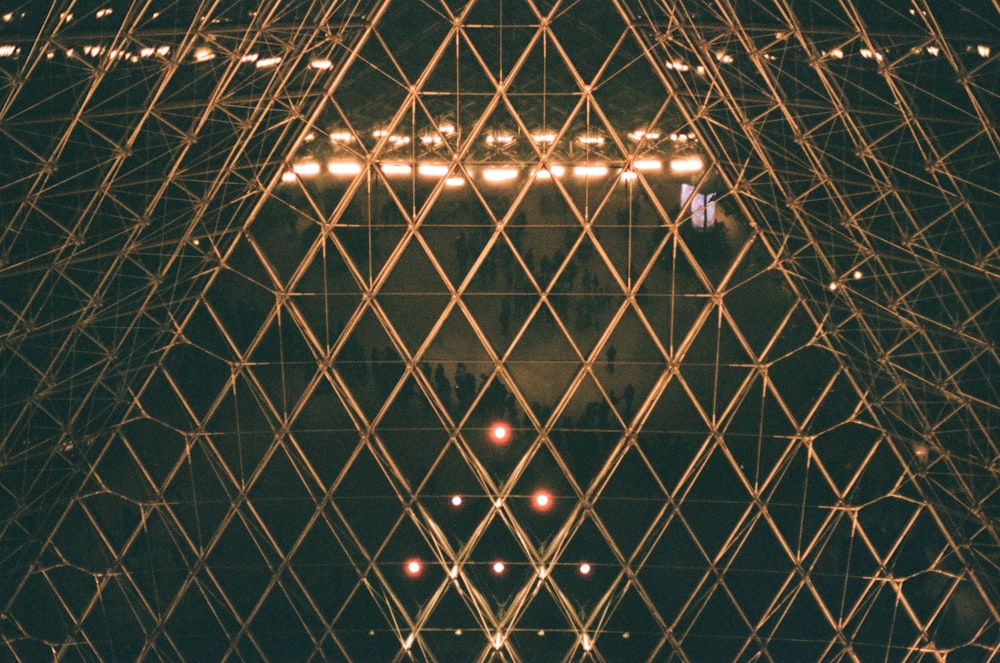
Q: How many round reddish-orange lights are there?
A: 6